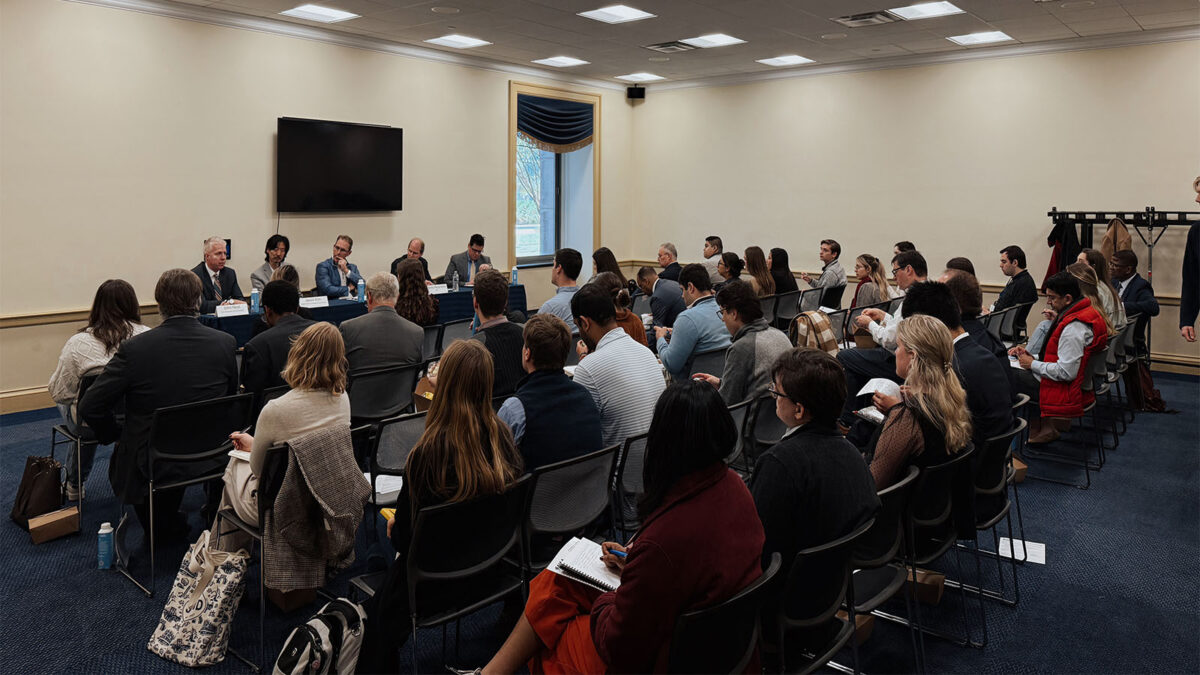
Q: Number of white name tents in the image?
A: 3